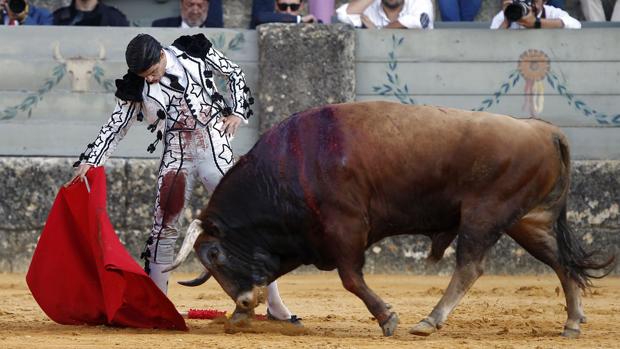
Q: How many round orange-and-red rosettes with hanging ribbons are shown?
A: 1